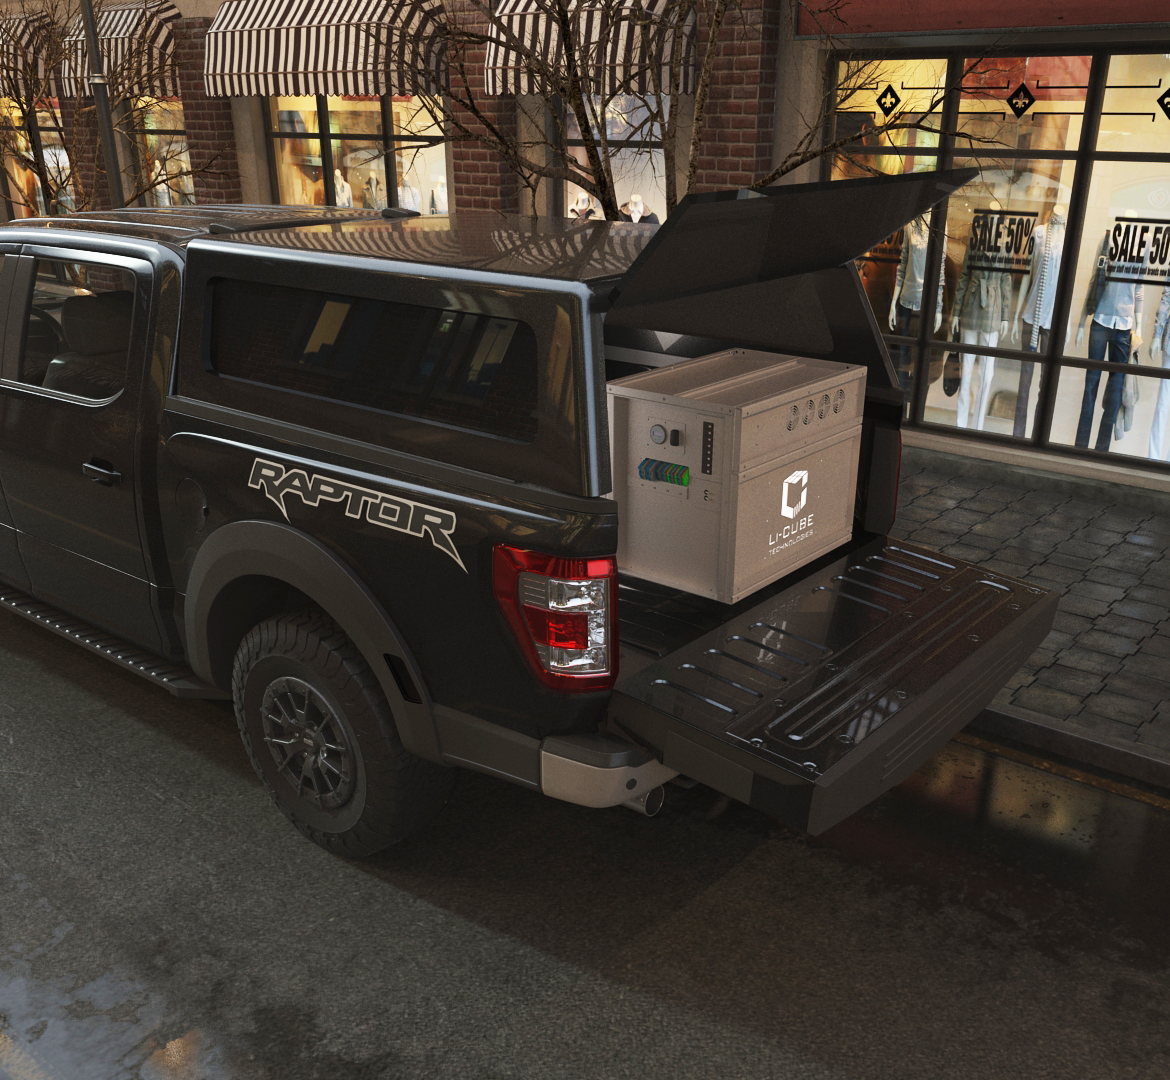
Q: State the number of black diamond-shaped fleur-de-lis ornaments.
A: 3